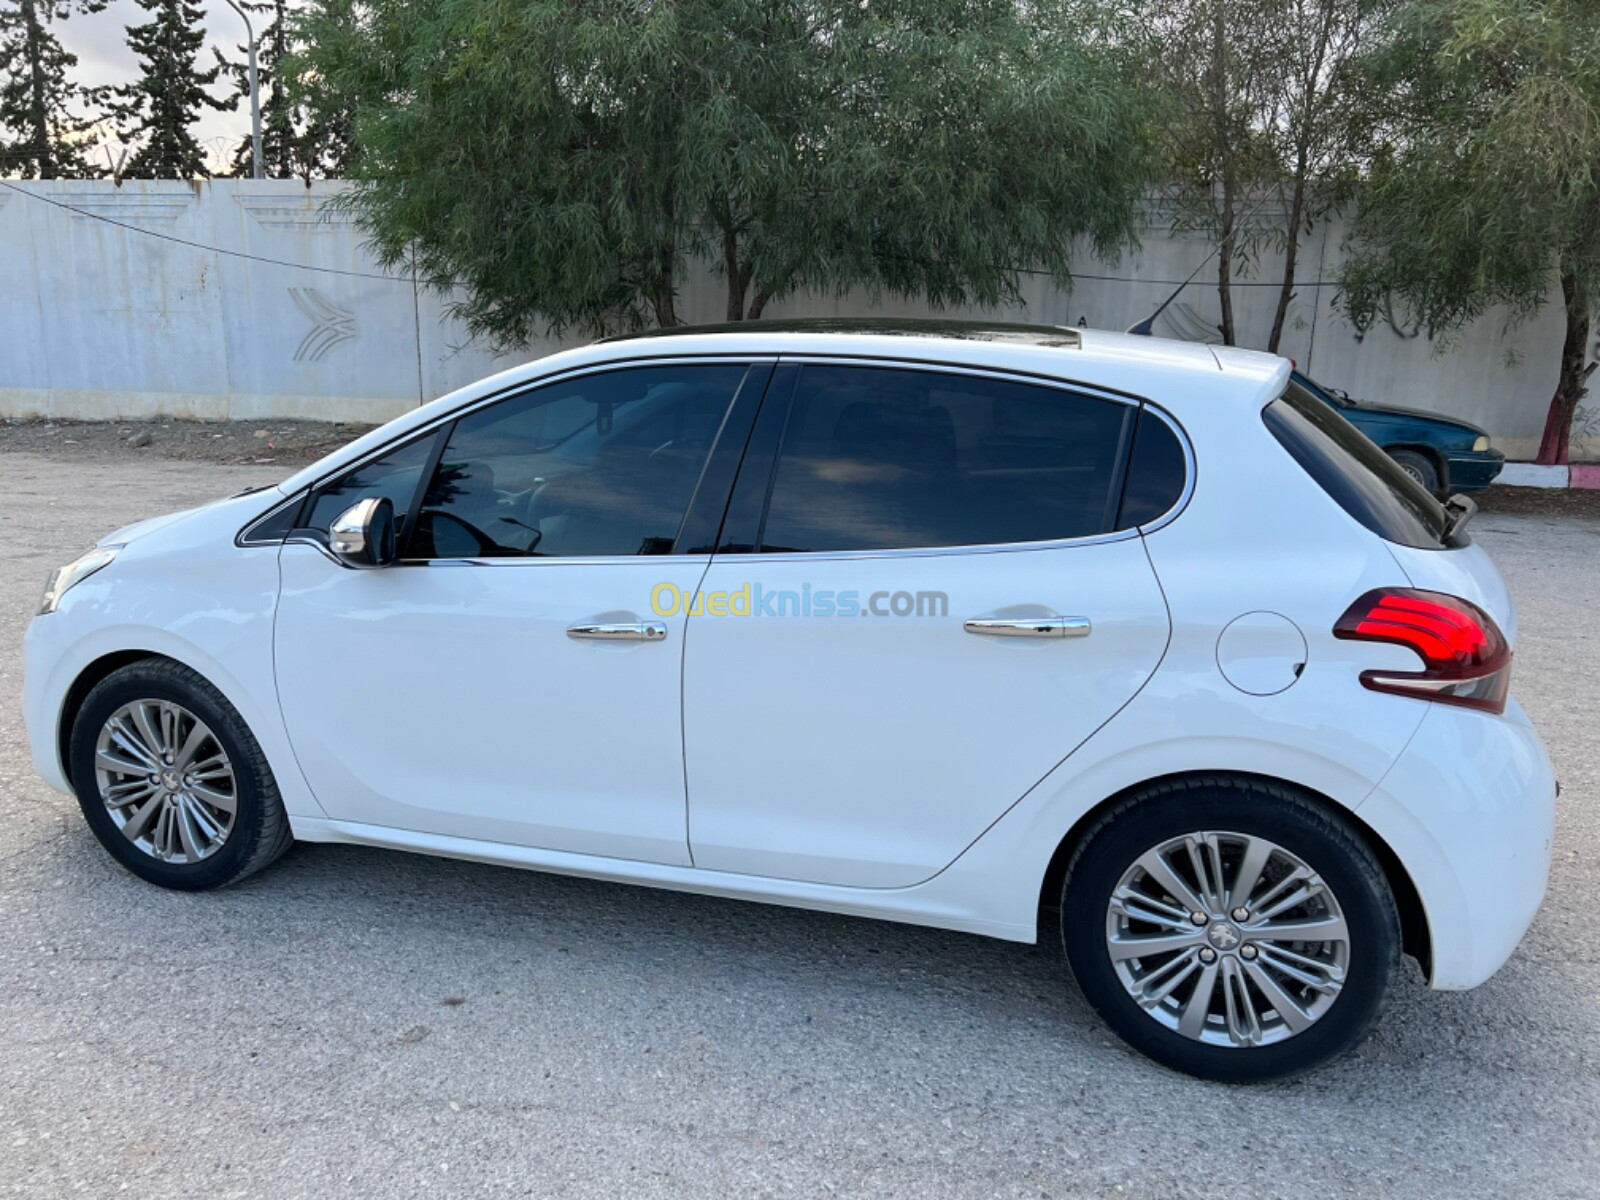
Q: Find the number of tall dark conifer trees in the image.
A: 3